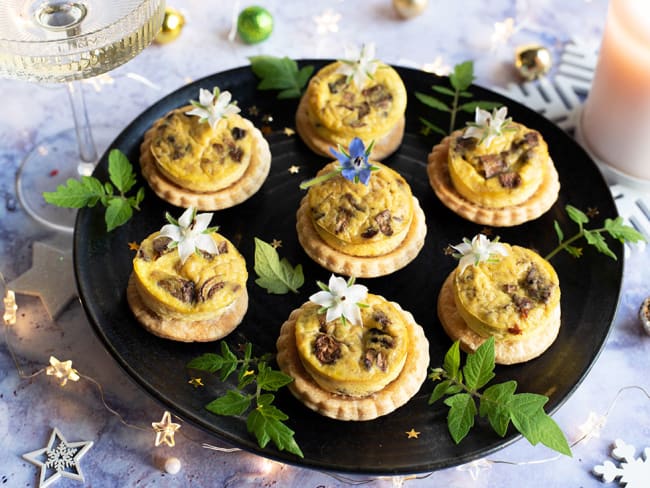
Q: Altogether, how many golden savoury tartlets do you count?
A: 7